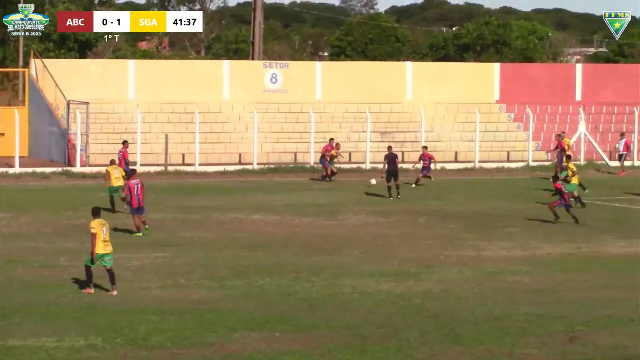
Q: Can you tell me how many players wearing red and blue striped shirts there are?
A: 6